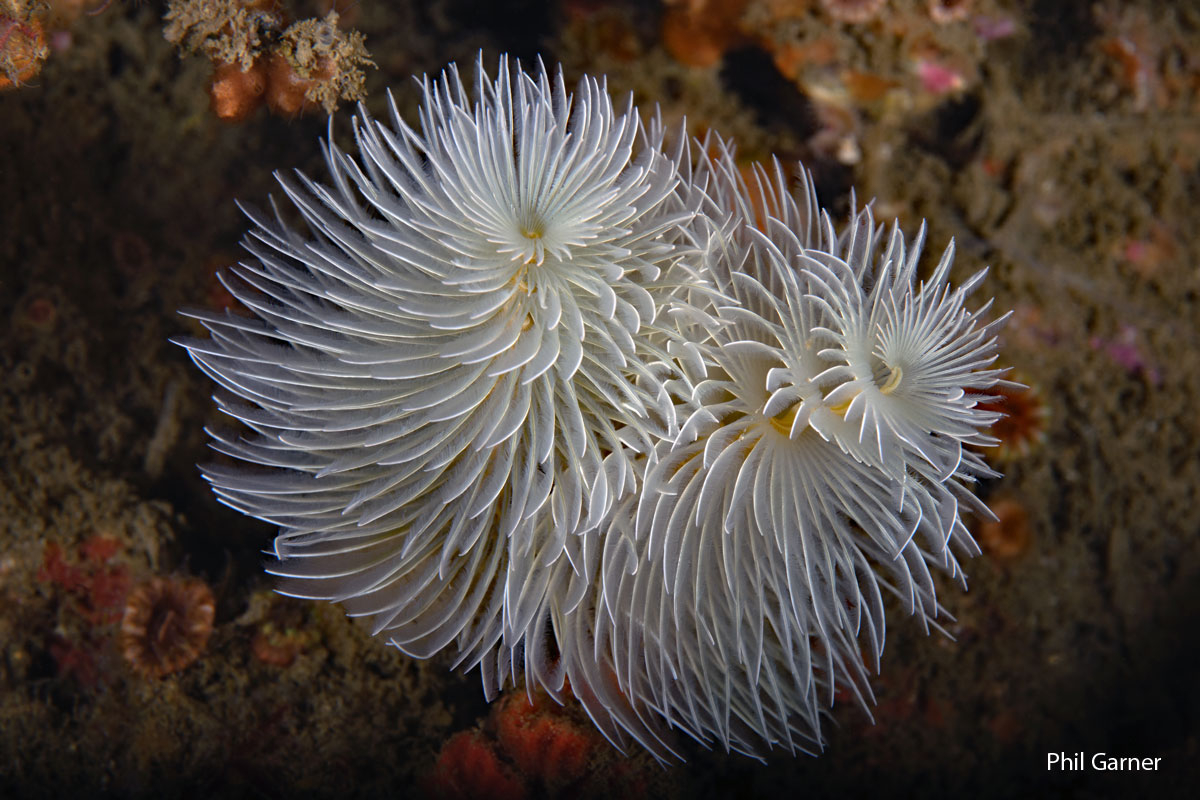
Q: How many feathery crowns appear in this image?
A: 2